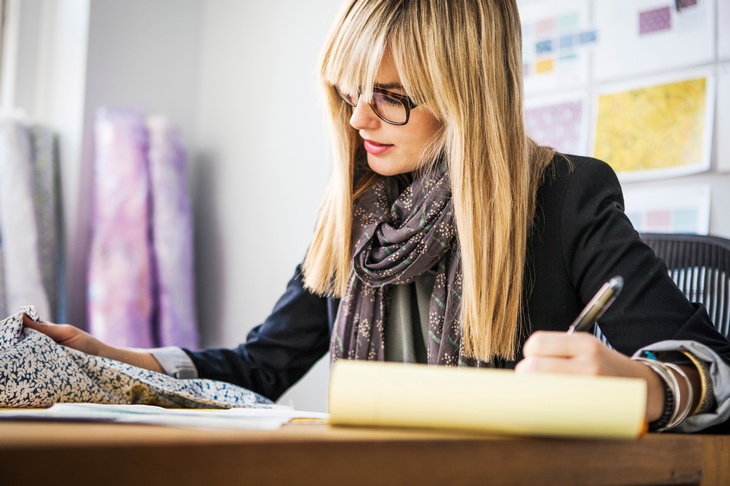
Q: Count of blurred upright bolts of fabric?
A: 4